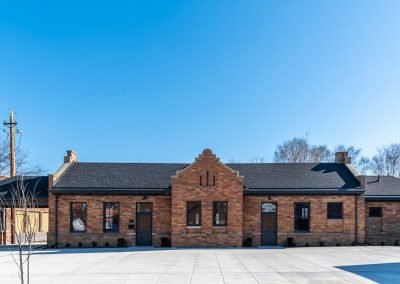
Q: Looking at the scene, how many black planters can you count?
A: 4